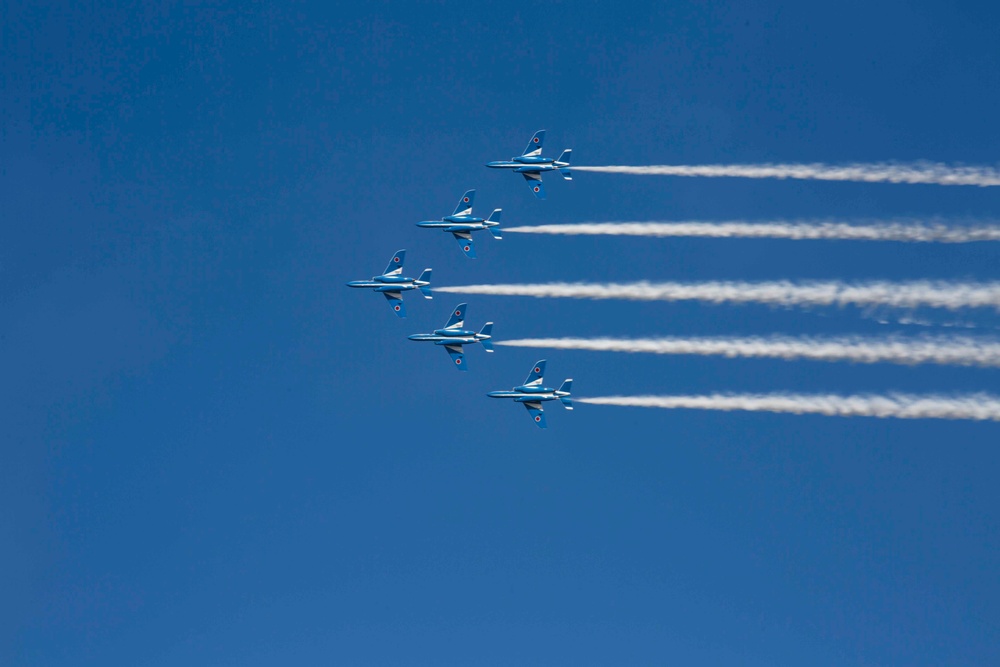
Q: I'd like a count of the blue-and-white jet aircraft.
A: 5